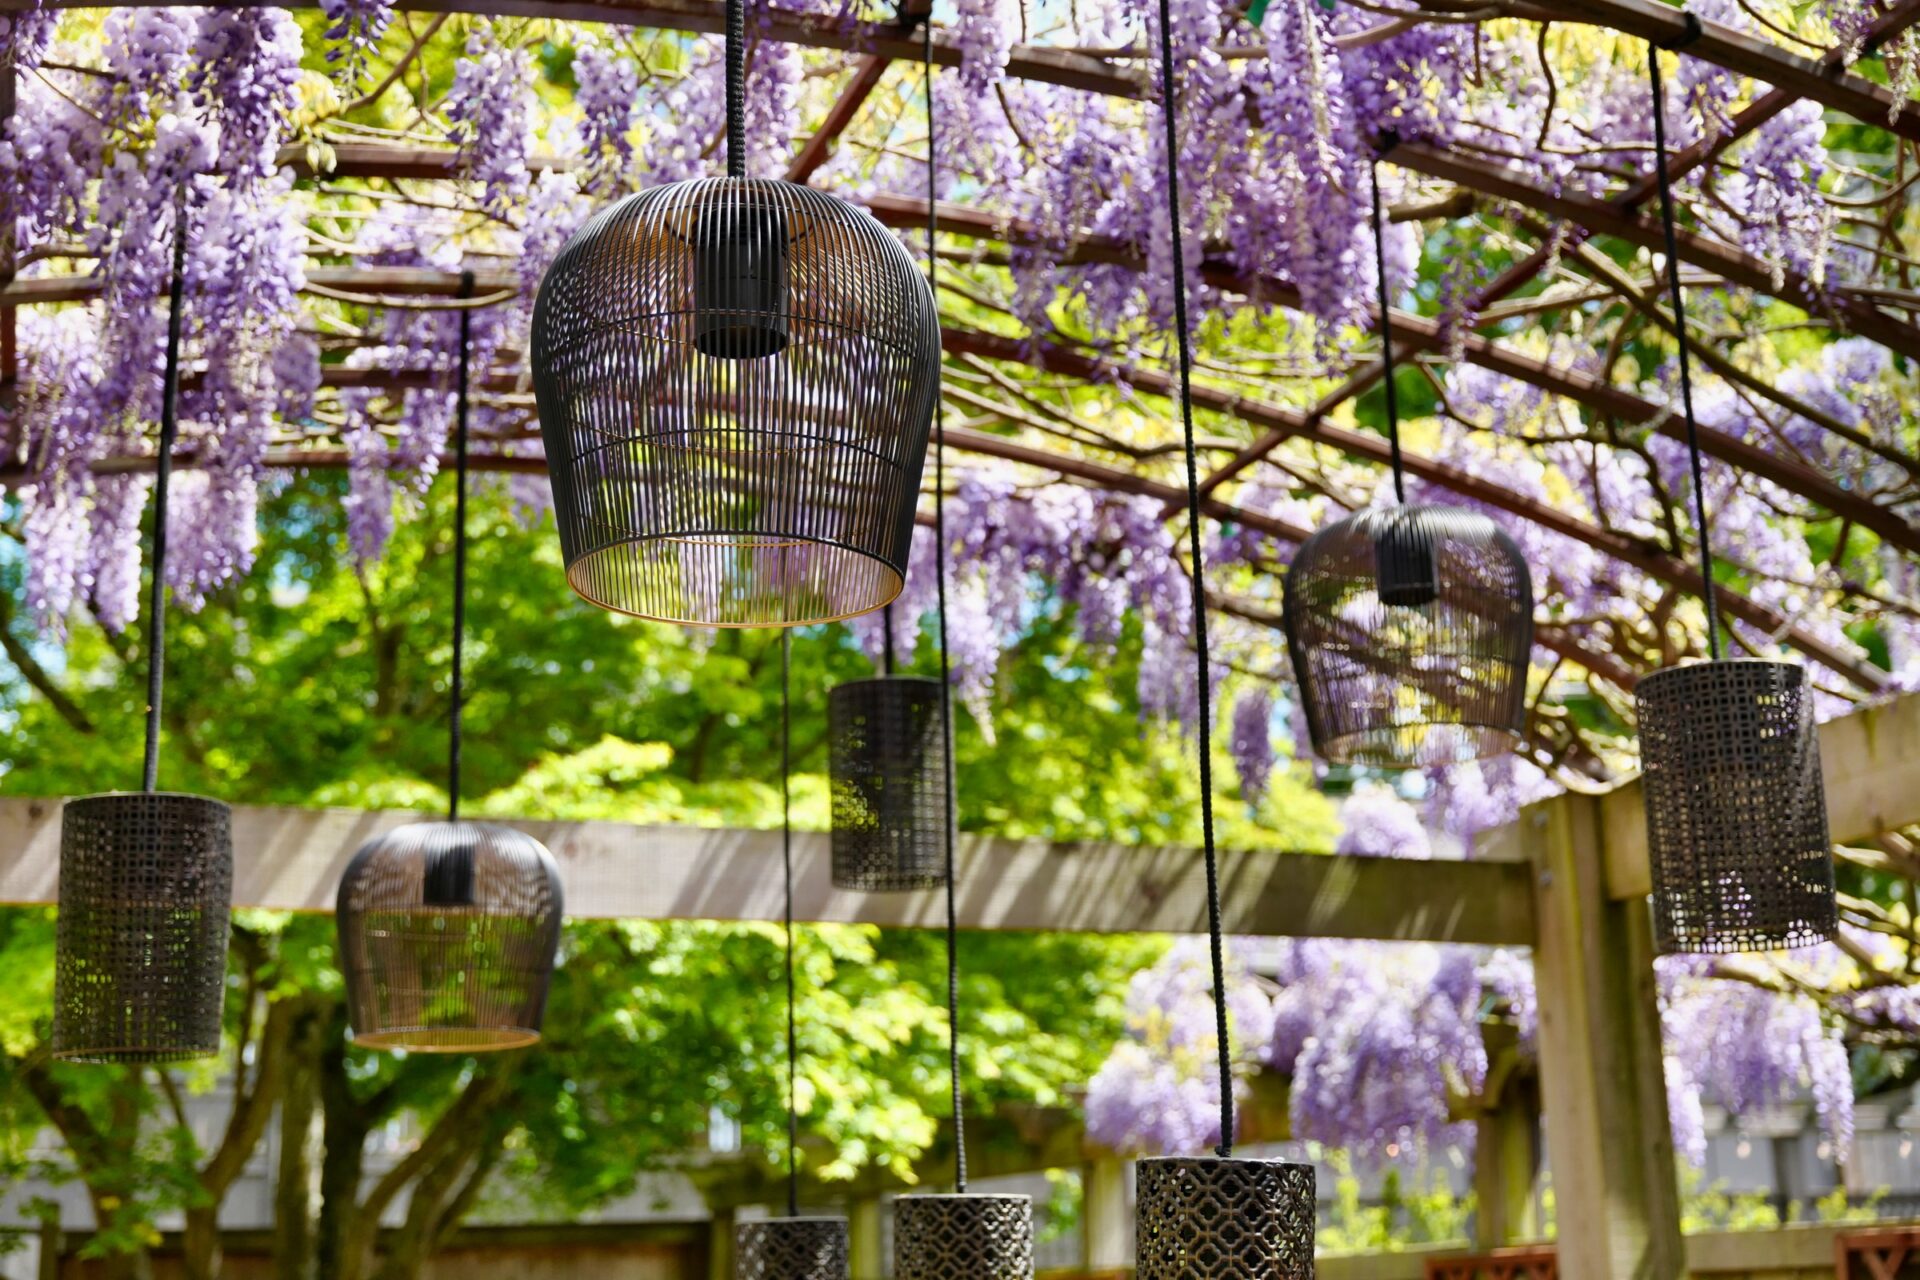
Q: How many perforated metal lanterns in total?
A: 6